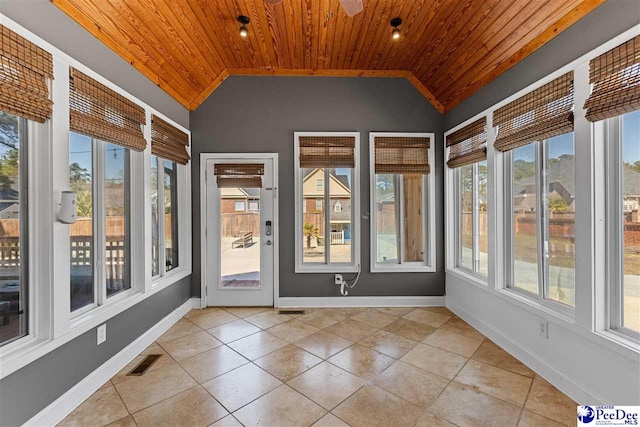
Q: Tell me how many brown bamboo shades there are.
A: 9